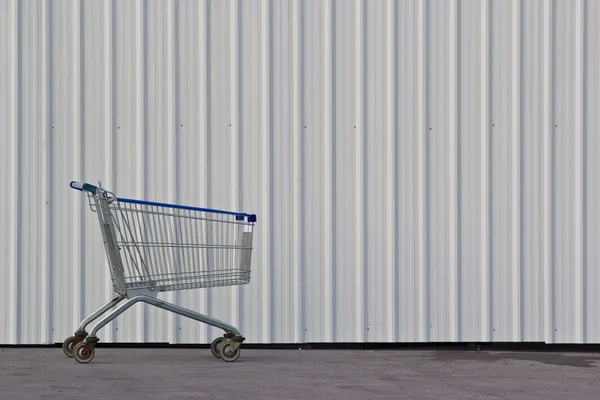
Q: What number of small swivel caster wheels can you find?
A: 4